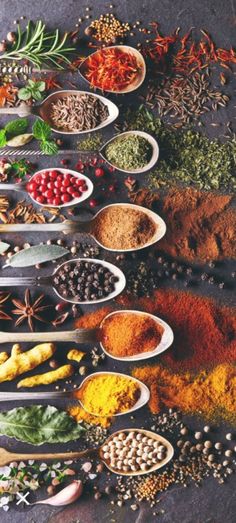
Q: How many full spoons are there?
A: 9